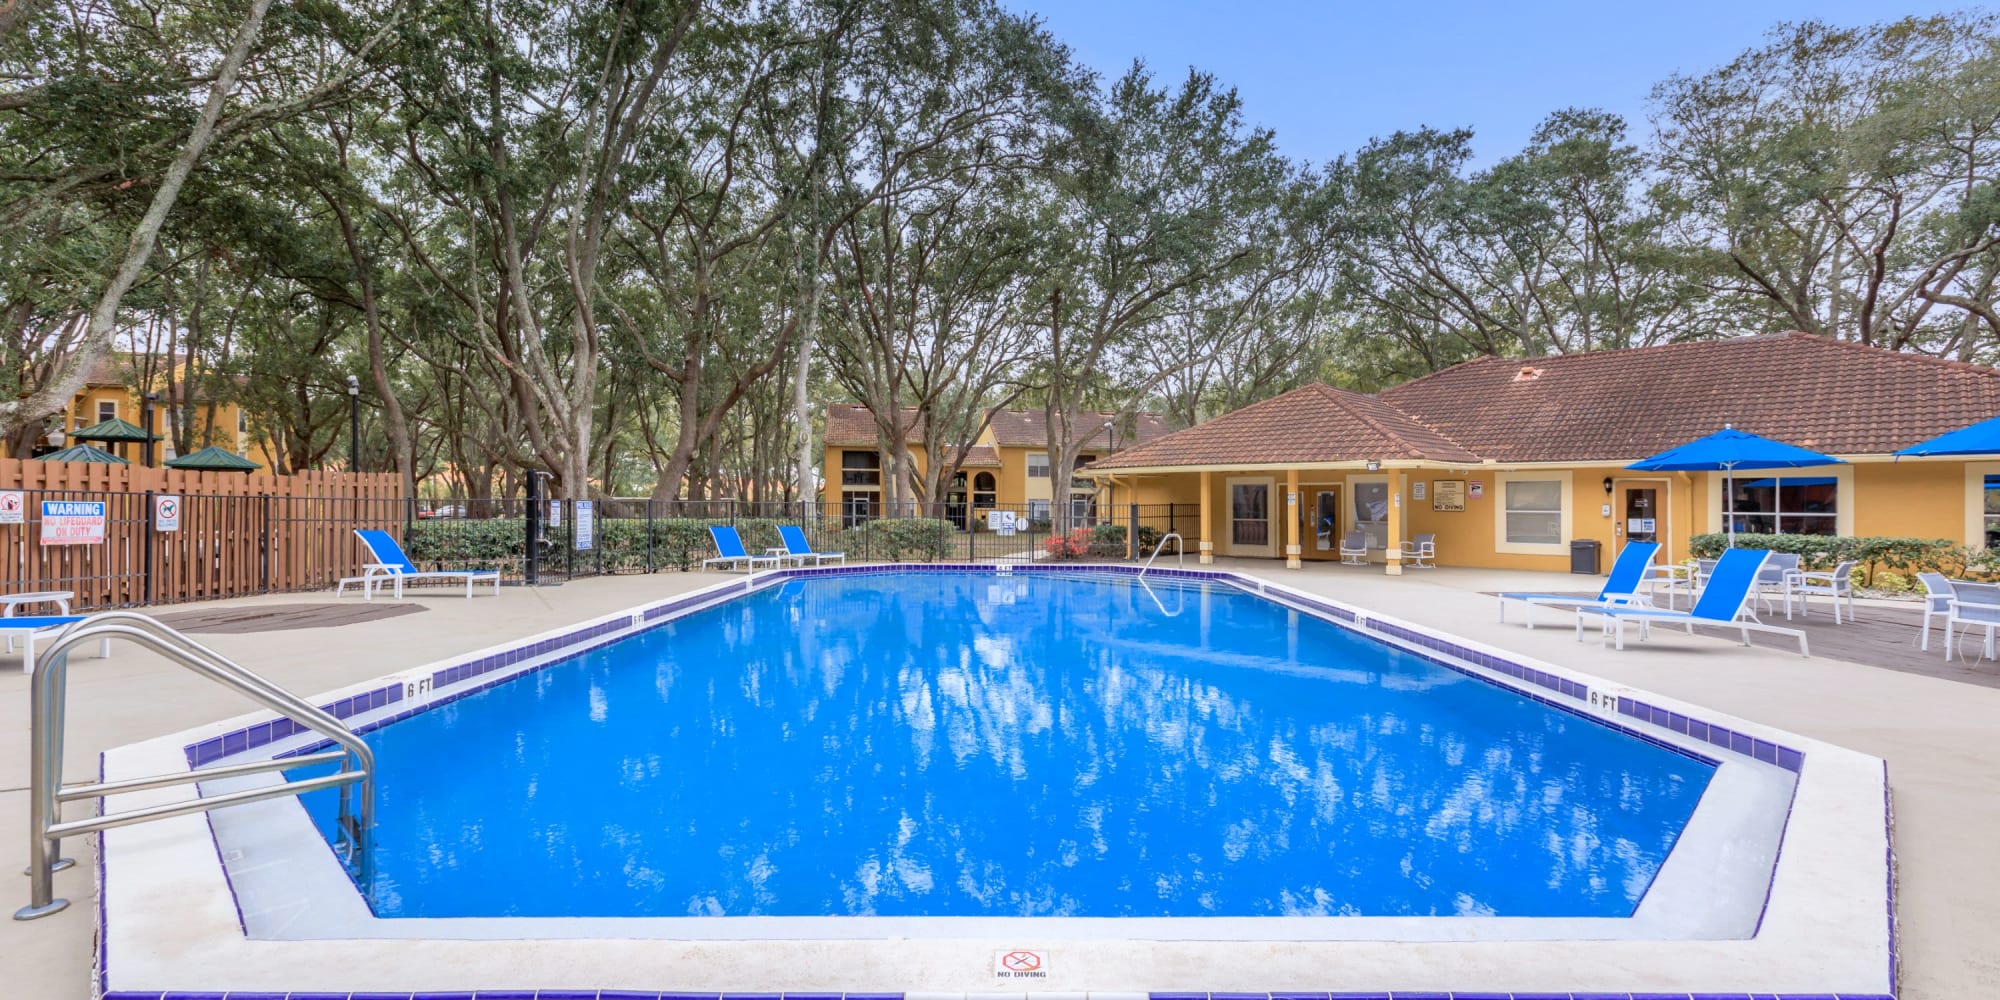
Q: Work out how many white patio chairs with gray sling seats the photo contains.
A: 8